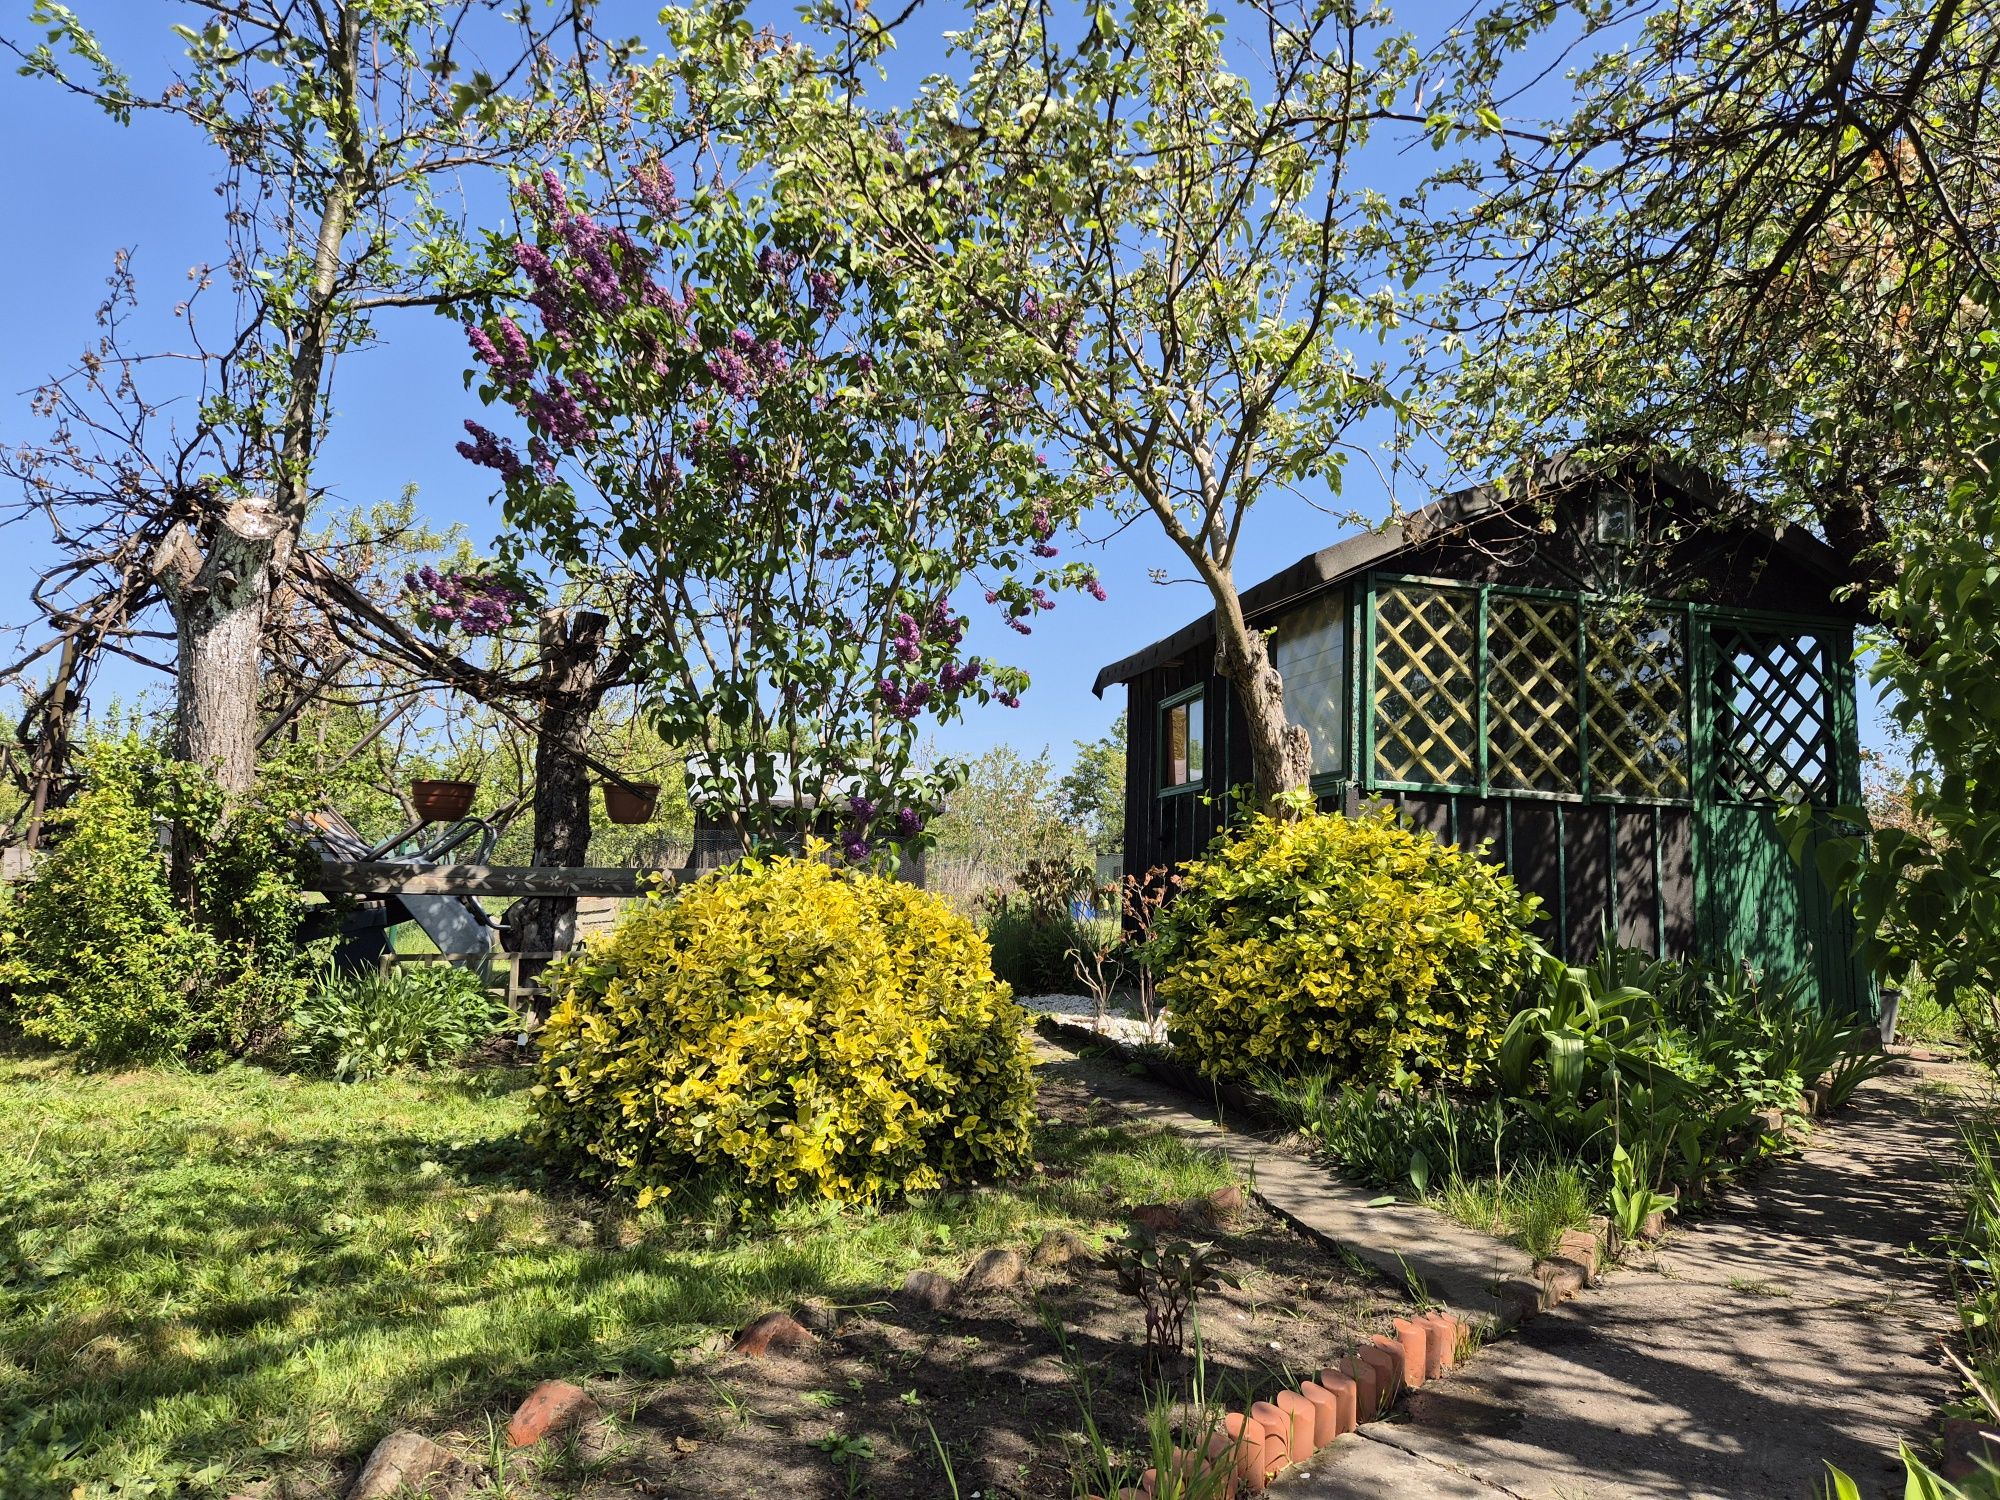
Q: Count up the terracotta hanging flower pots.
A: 2